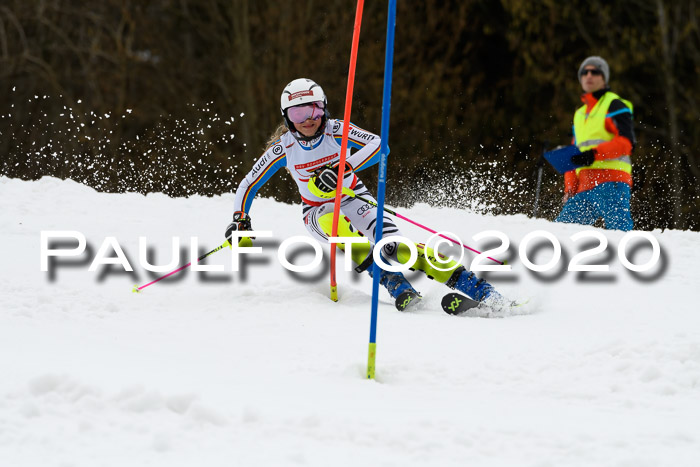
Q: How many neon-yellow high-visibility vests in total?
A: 1